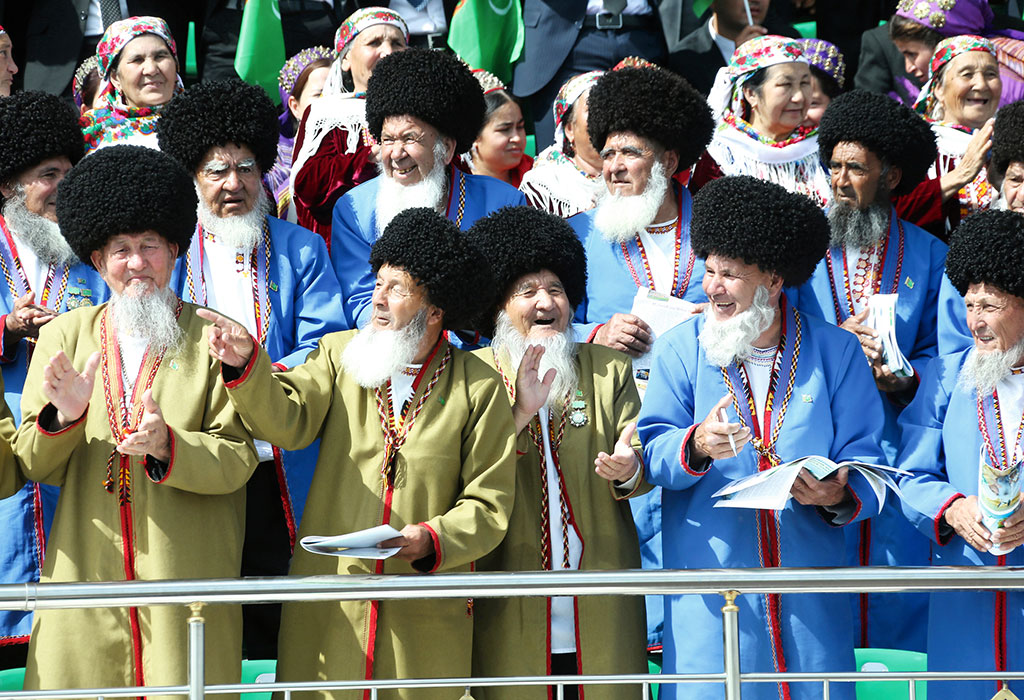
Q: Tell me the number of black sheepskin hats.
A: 11